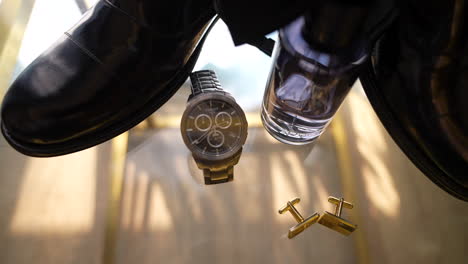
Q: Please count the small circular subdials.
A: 3